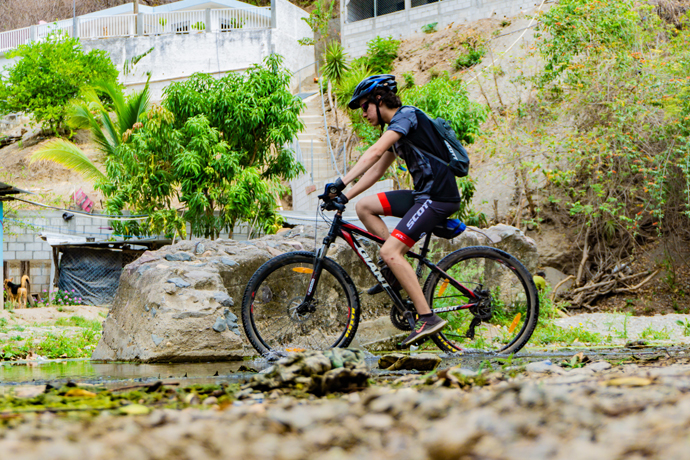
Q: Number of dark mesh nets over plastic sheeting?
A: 1